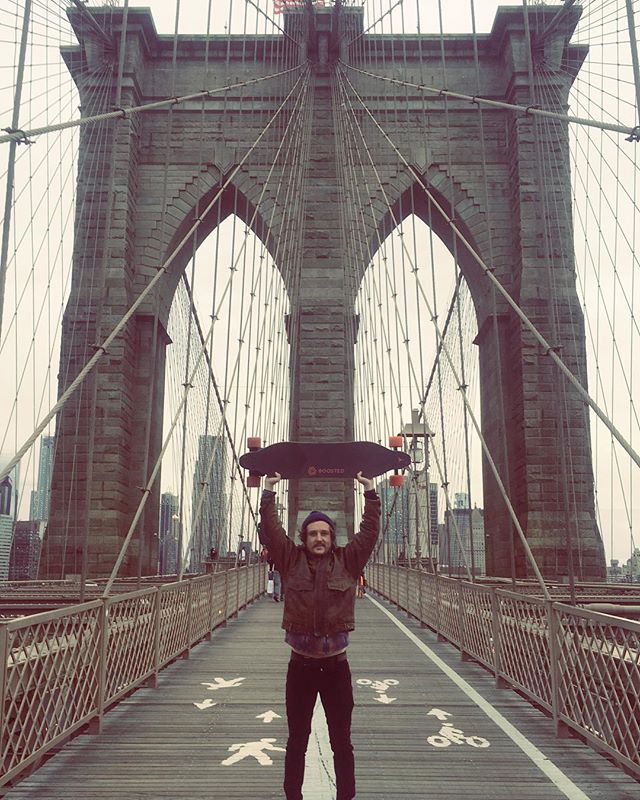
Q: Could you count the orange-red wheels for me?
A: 4